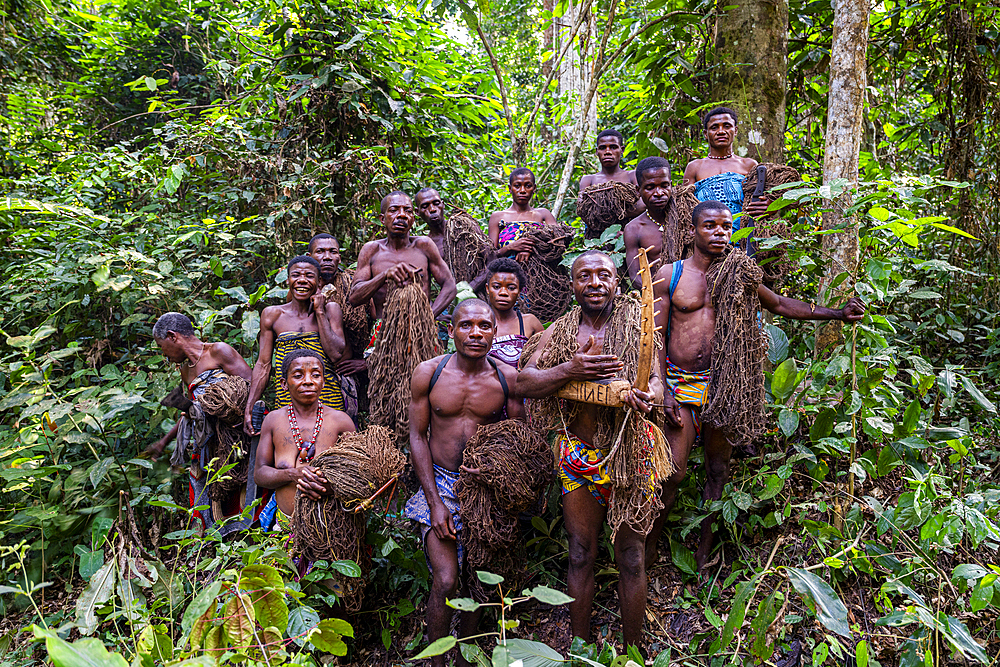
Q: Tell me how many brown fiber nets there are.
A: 12